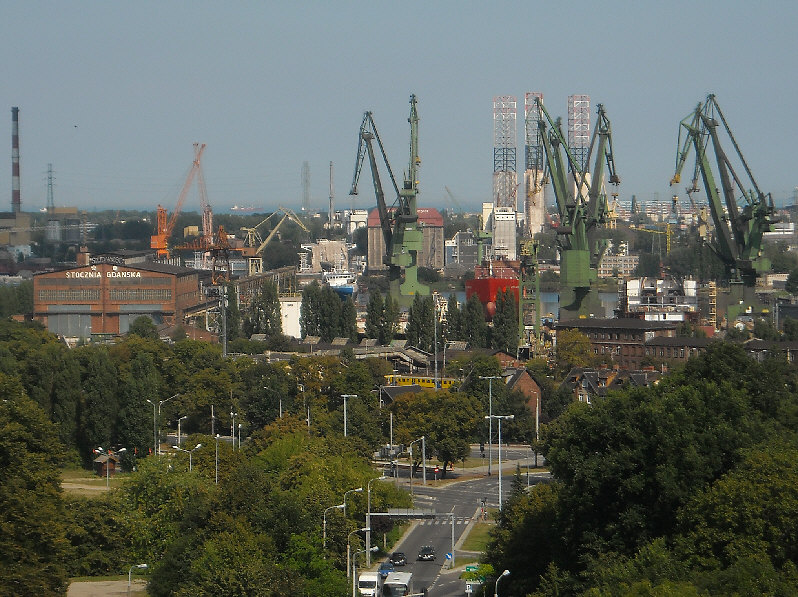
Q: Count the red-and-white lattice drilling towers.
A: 3